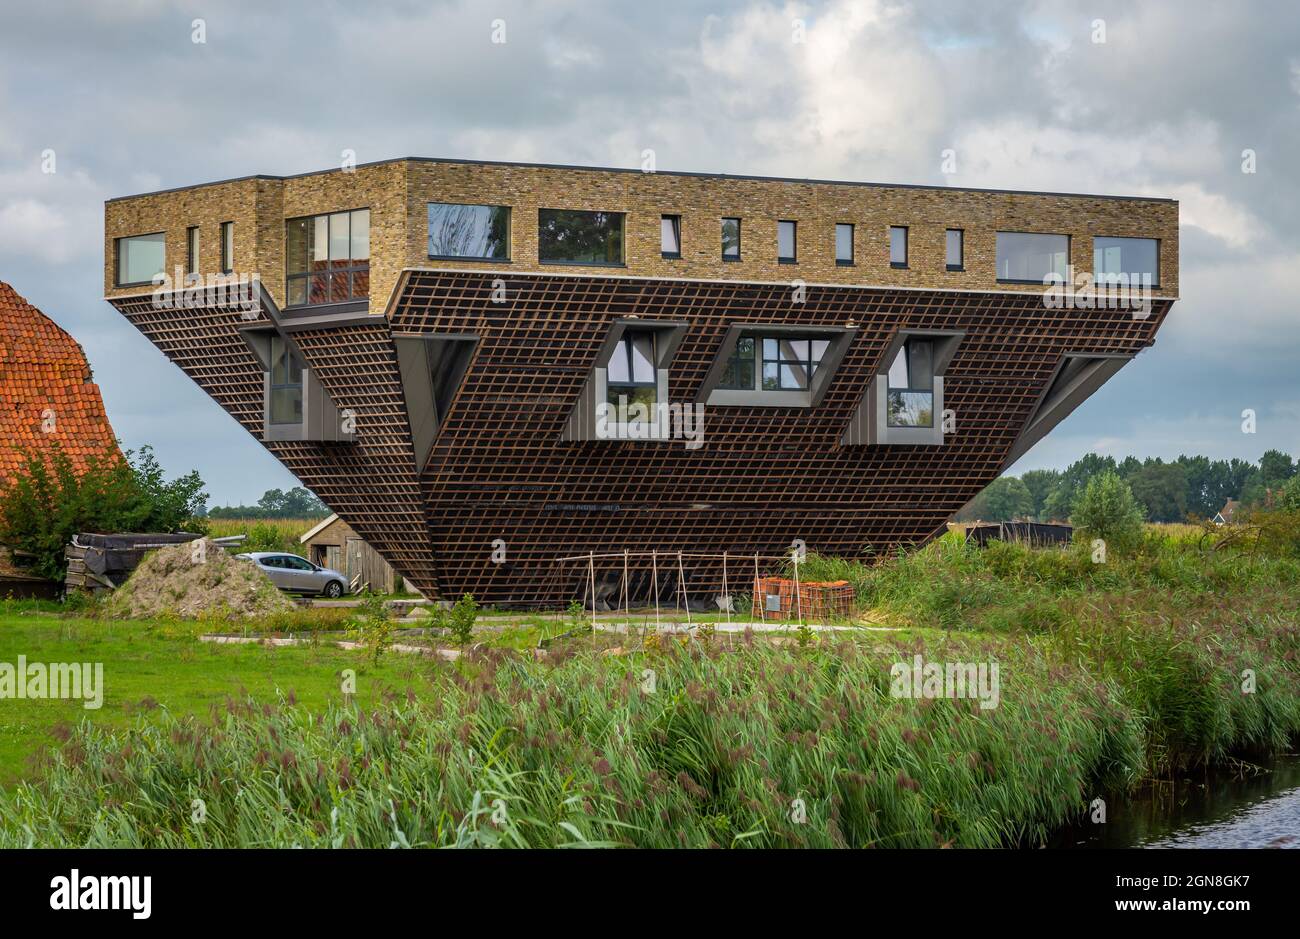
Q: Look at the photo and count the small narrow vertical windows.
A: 8